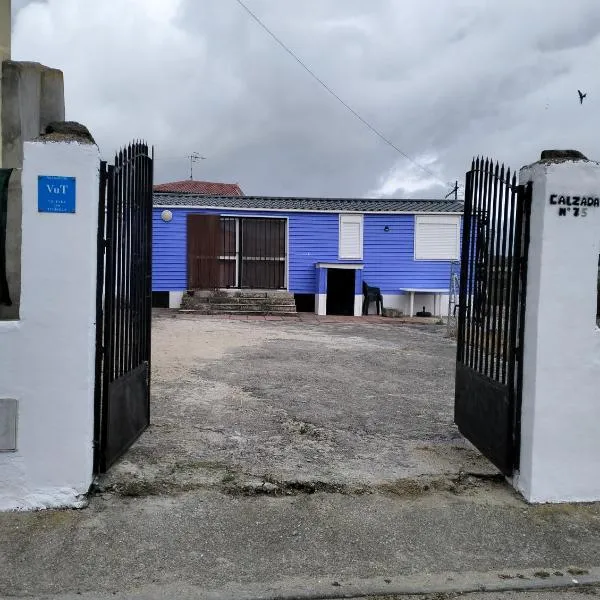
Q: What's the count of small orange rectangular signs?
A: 0